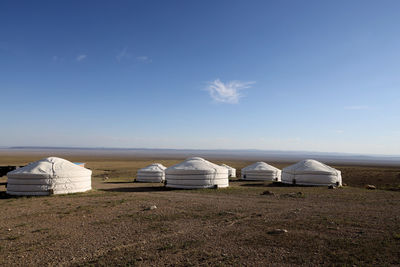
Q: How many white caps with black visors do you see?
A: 0